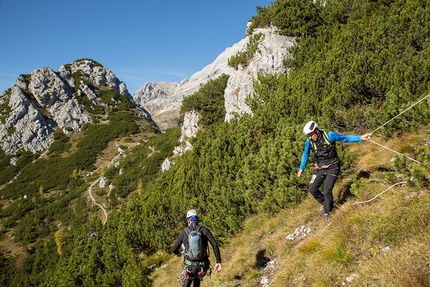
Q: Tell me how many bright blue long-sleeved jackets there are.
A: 1